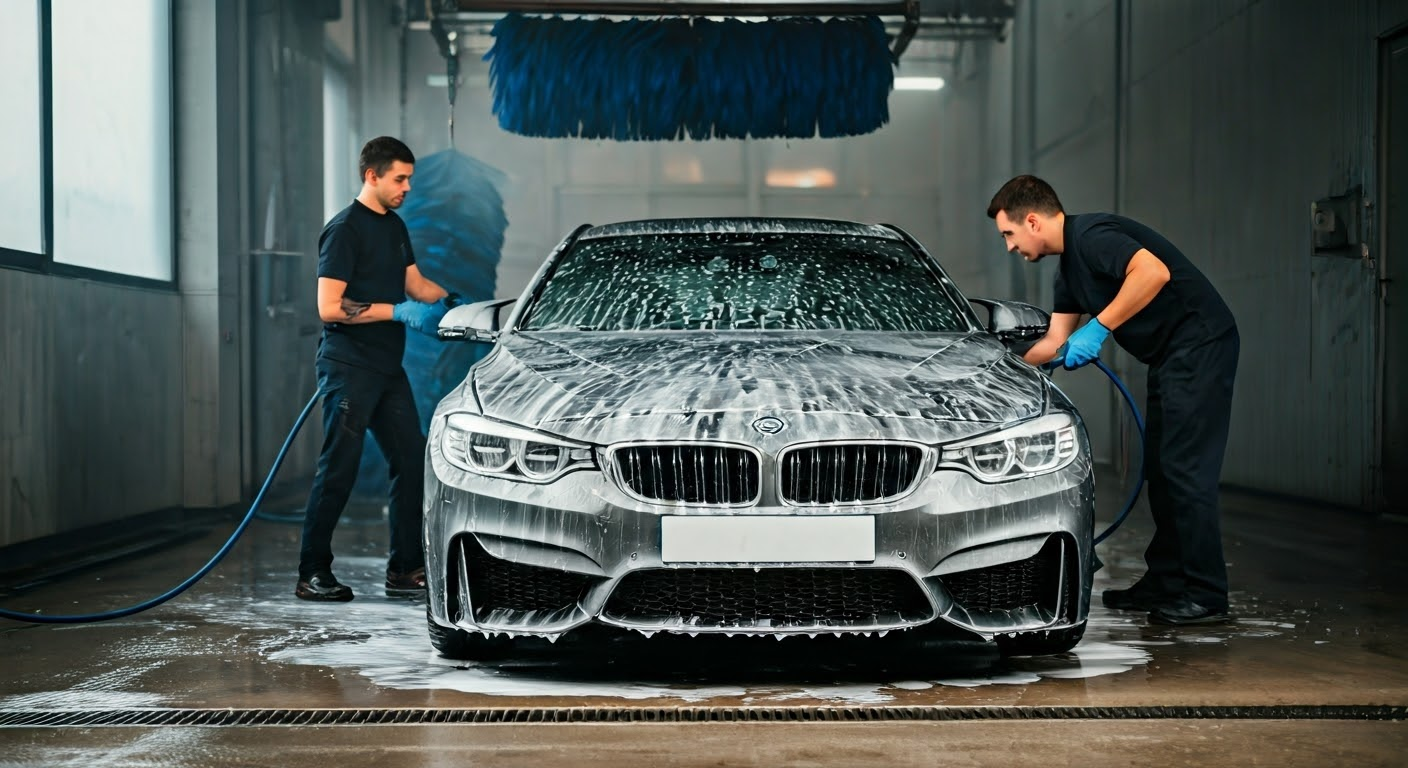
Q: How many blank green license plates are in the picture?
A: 0